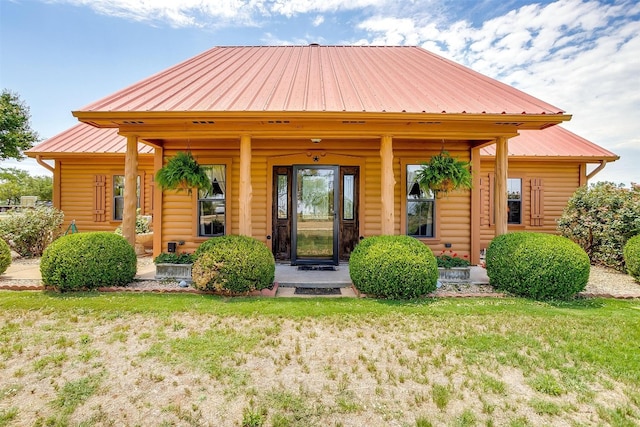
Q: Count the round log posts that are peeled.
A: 4